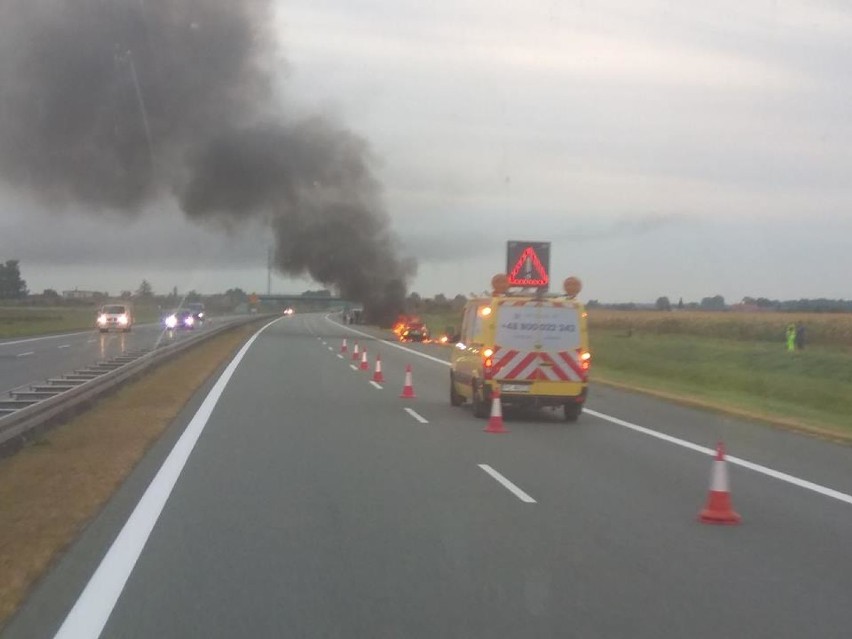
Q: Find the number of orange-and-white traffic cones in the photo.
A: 7